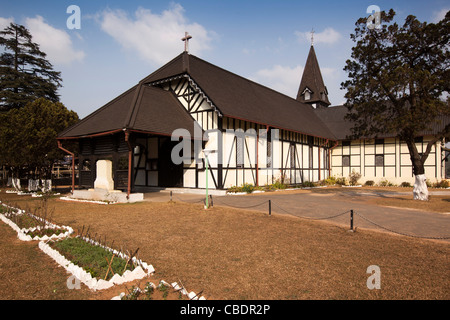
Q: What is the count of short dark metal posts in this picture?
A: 4